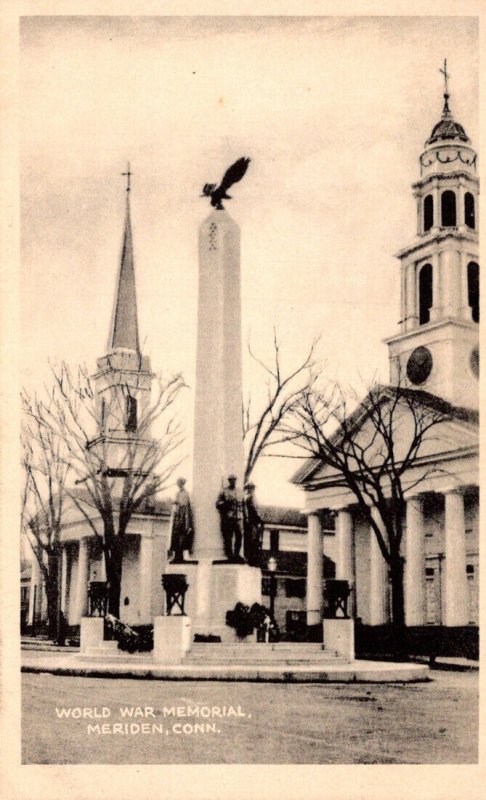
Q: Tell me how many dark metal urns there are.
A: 3